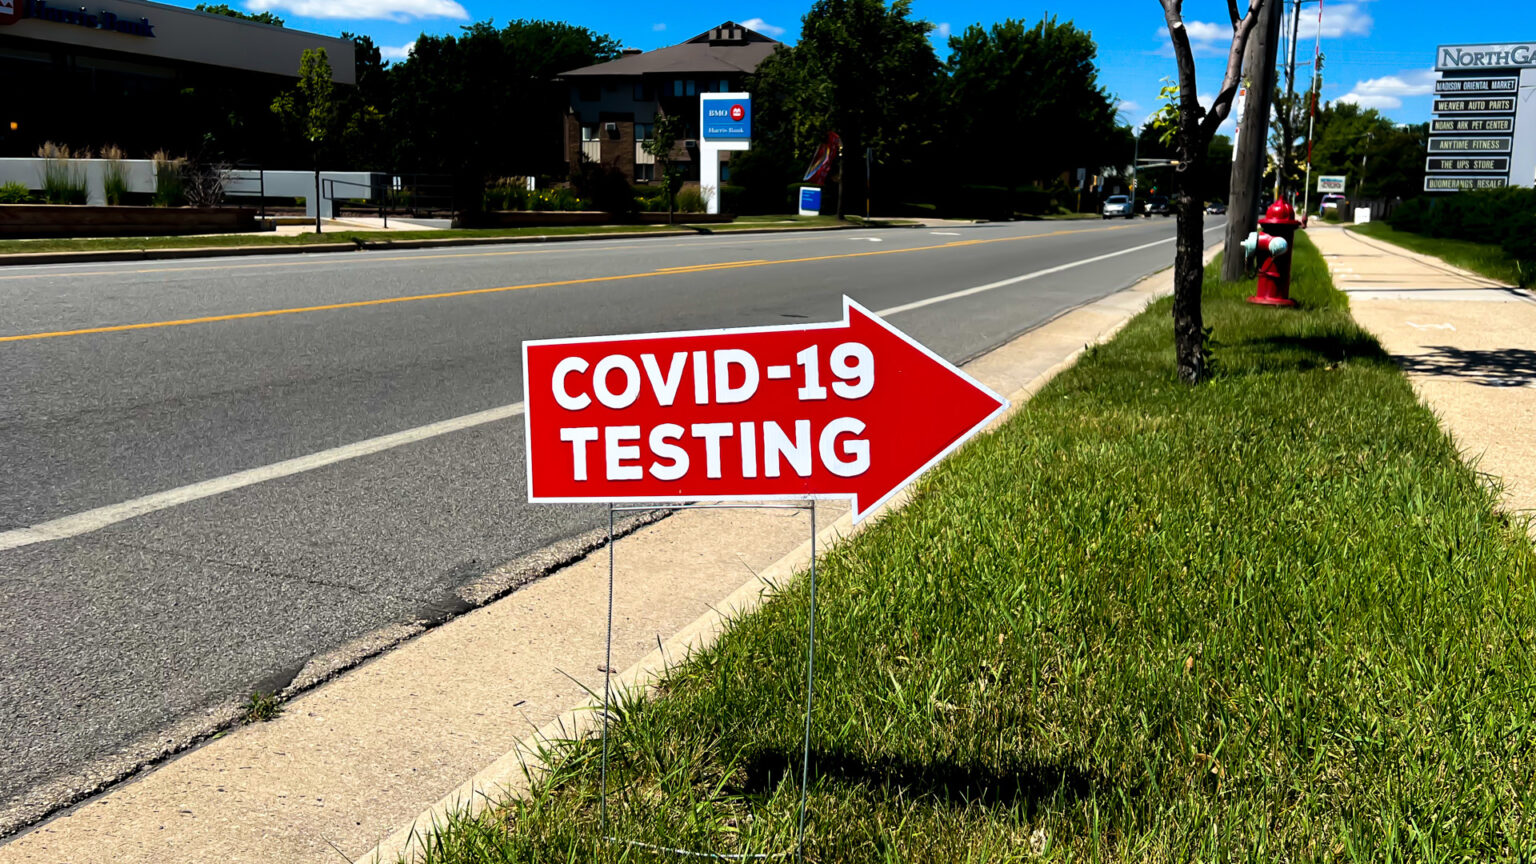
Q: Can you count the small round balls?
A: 0